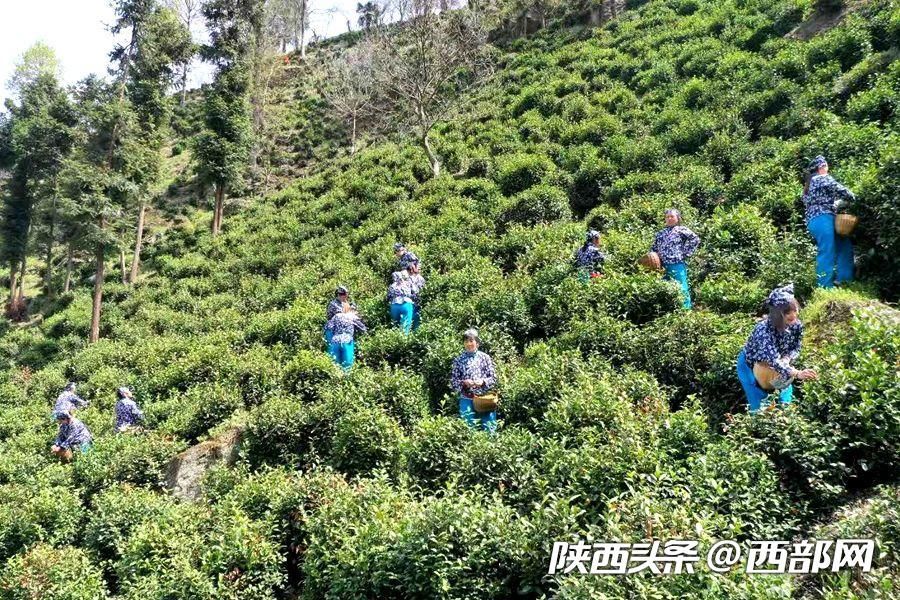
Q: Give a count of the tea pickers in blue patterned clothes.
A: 13